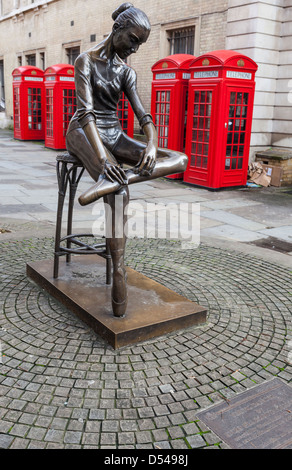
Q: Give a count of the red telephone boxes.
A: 5